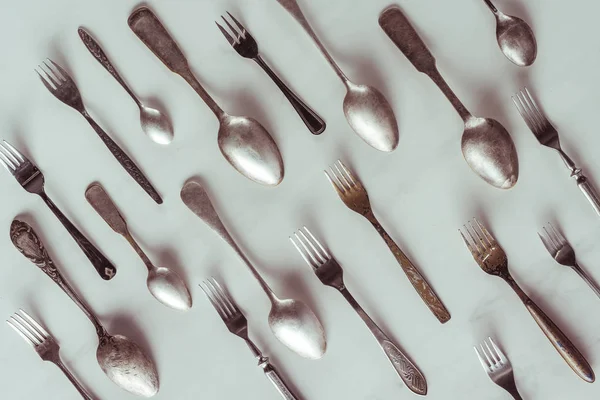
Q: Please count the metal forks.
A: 11